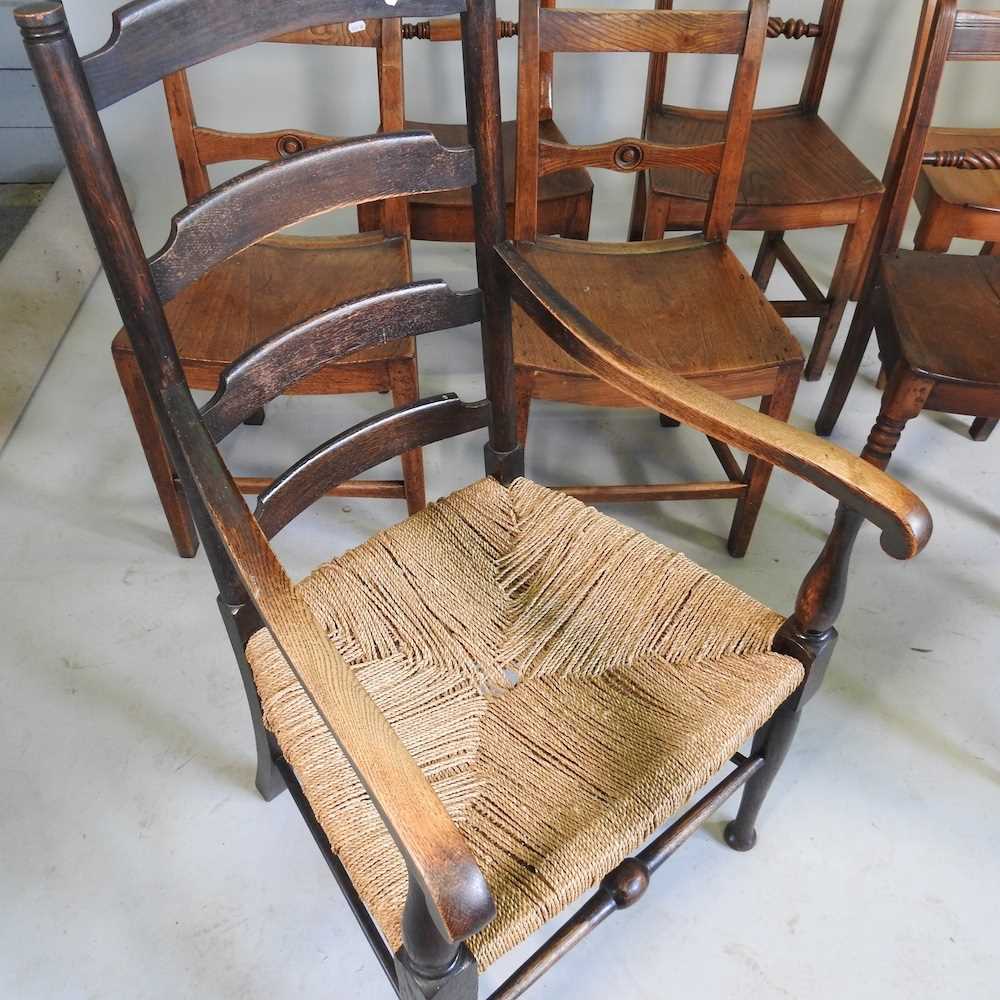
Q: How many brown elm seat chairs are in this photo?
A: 6